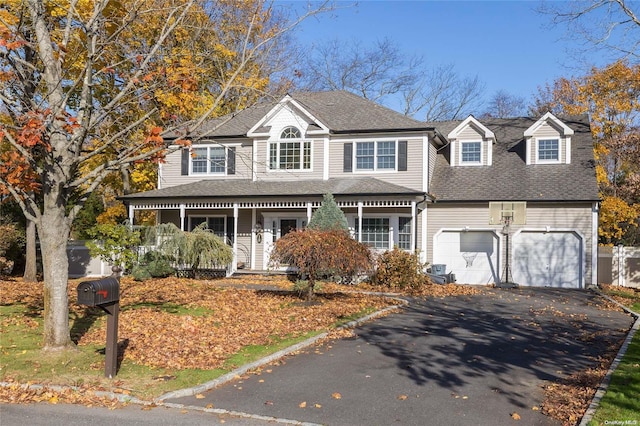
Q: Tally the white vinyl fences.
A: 2